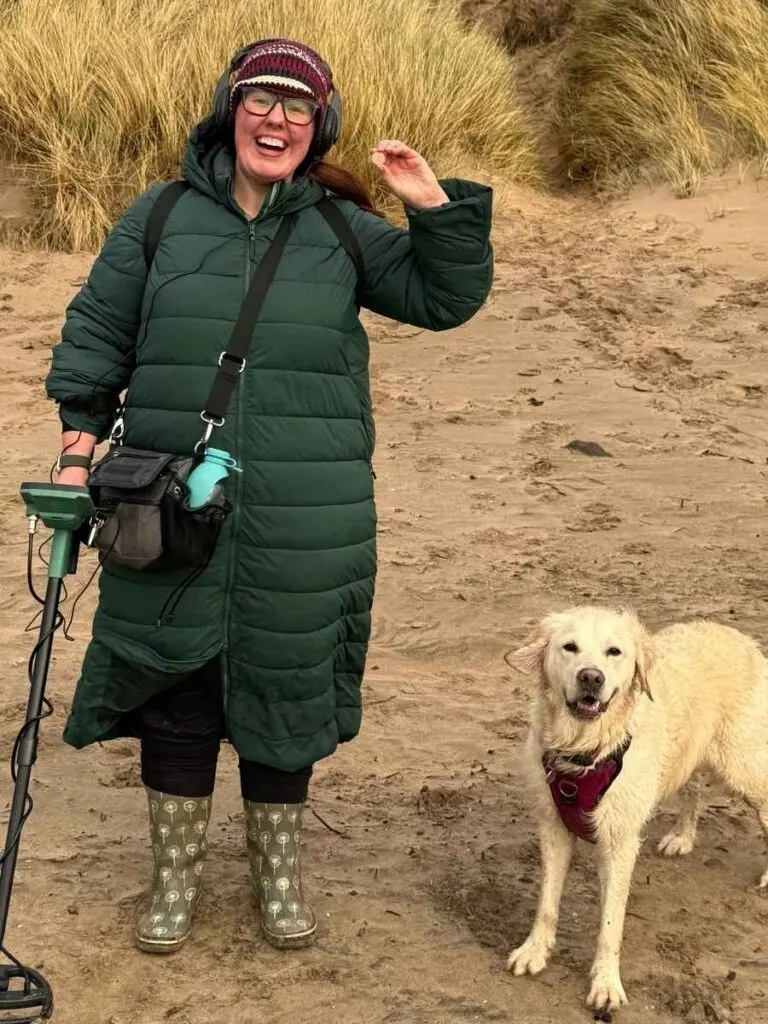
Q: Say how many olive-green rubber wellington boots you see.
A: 2